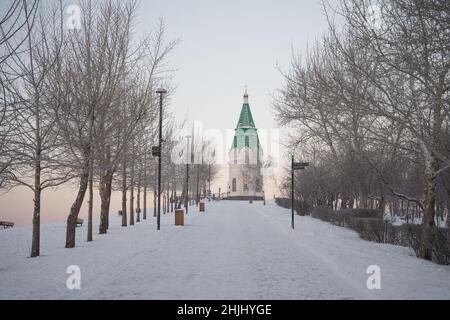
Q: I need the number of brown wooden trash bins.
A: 2